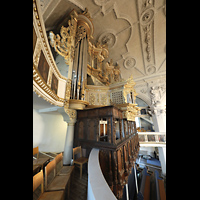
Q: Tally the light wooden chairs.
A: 5